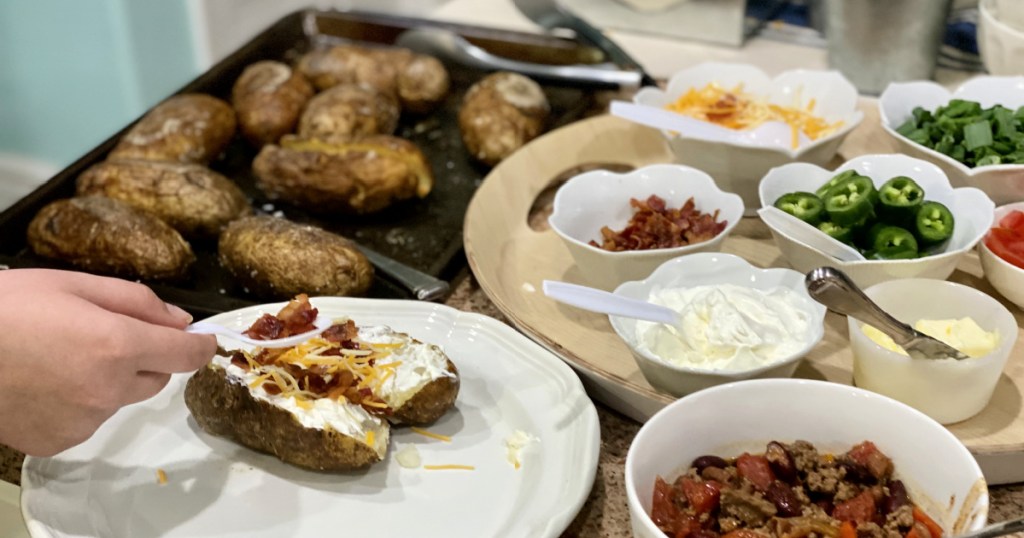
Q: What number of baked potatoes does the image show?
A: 11